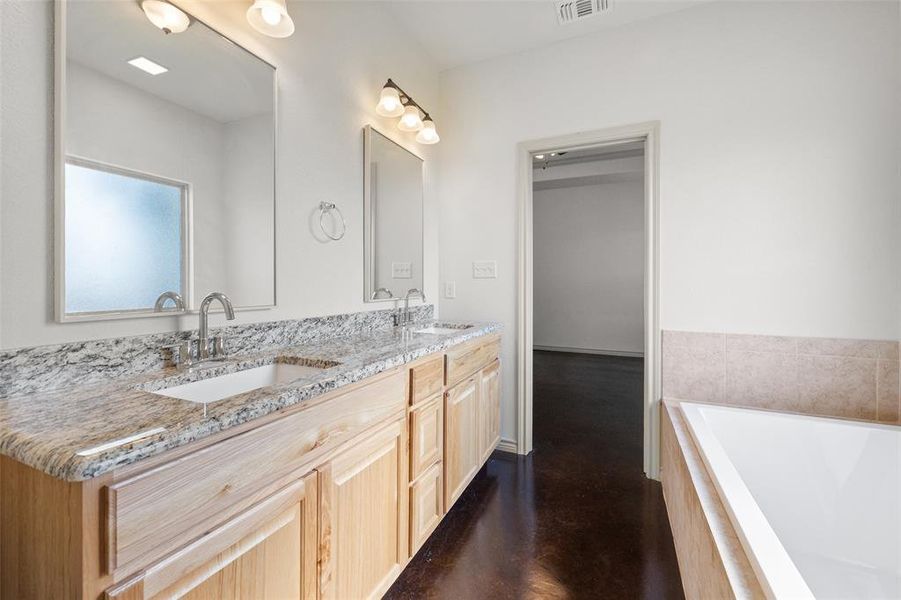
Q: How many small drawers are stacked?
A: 3